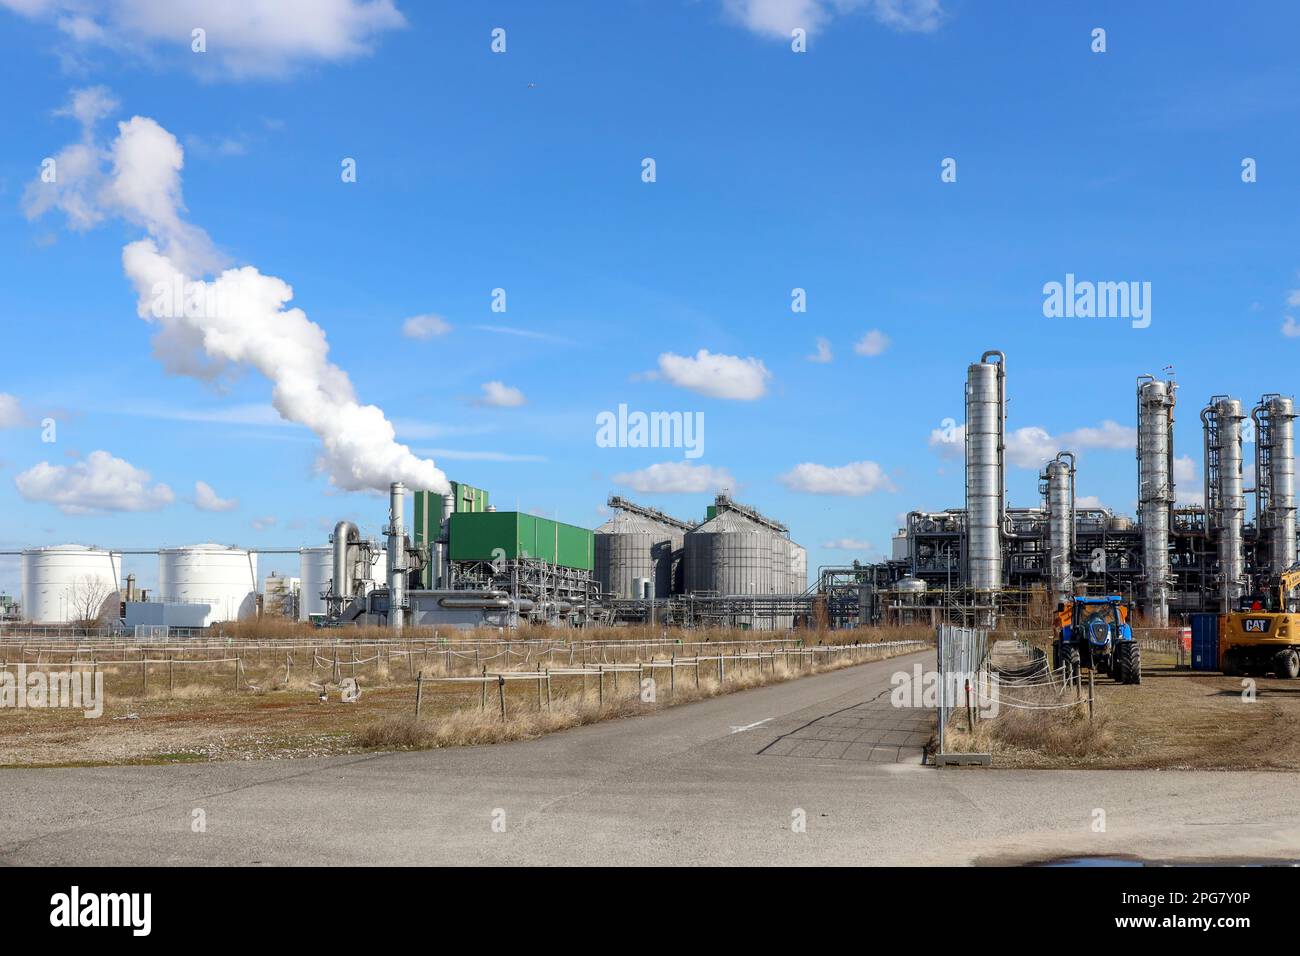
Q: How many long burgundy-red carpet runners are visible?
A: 0